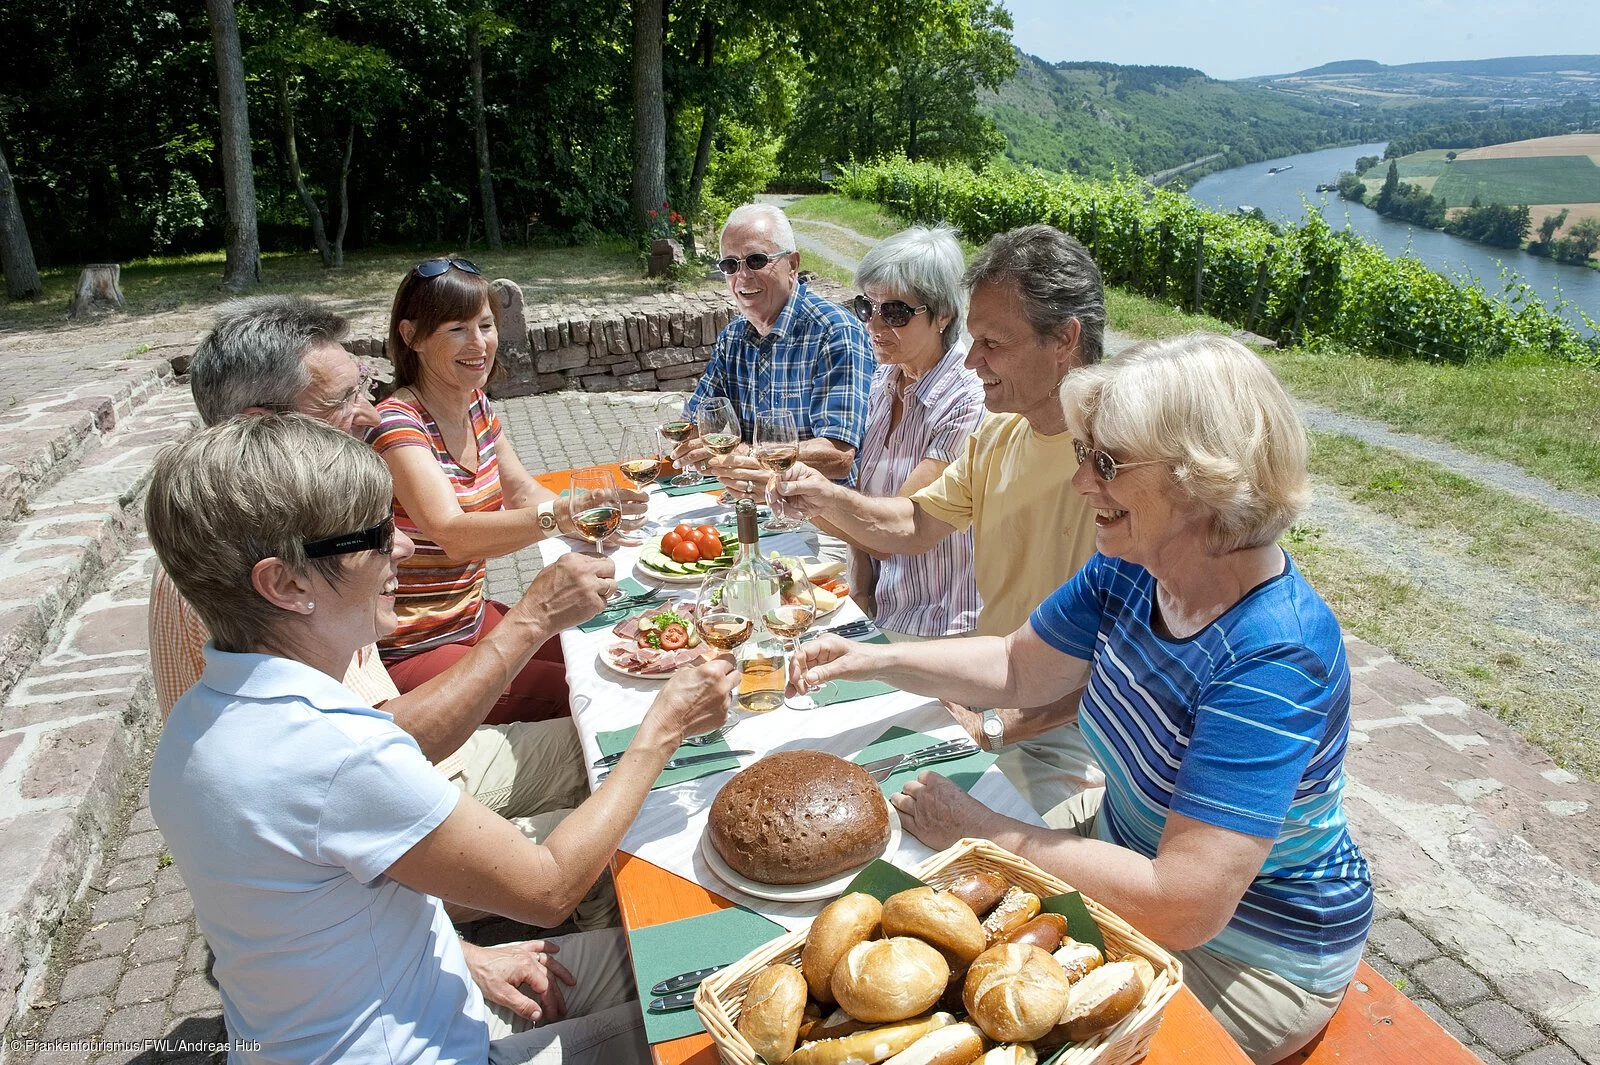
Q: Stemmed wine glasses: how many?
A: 7